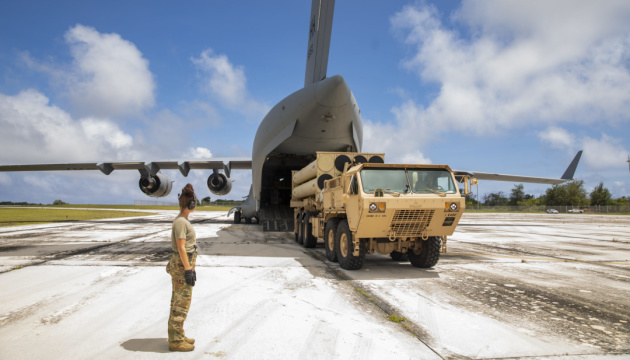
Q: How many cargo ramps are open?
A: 1